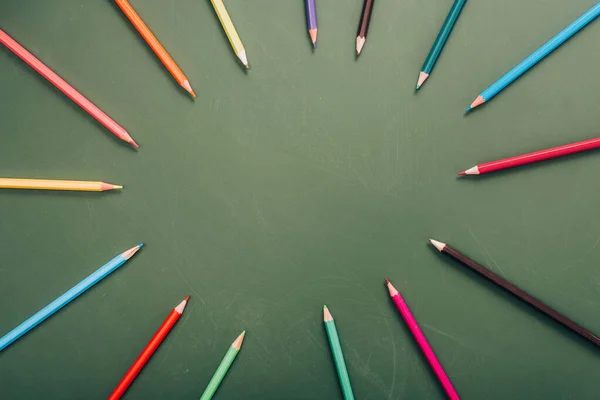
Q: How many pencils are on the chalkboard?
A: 15